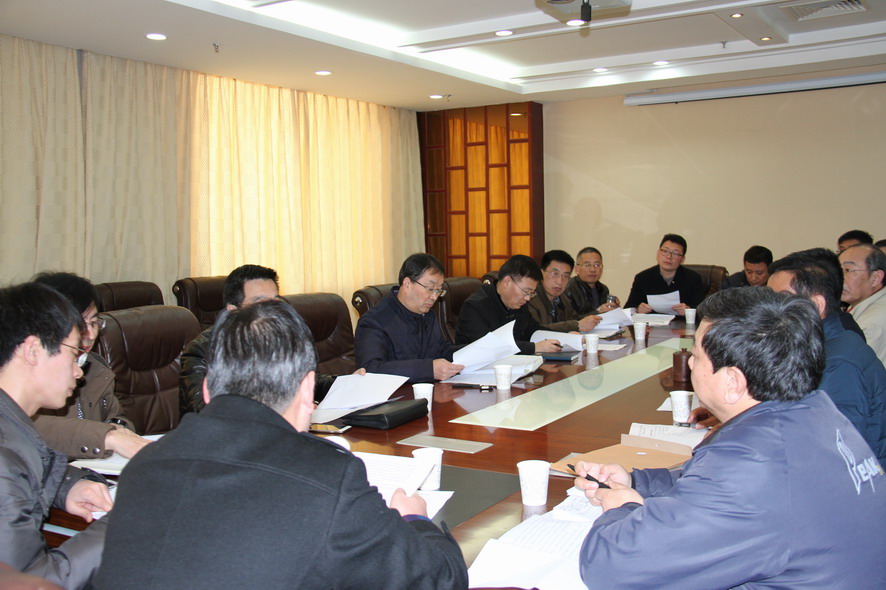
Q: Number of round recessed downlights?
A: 9